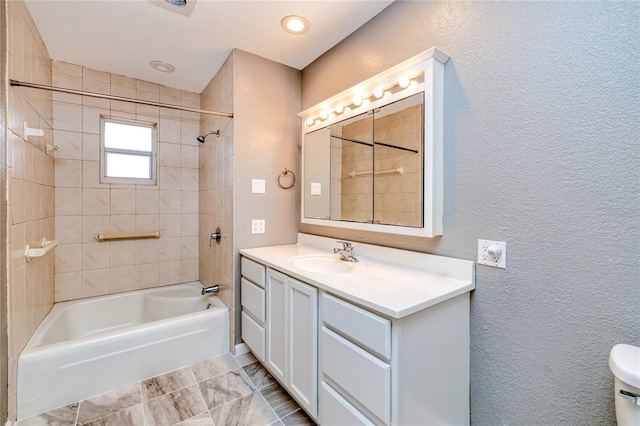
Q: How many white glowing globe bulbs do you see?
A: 6